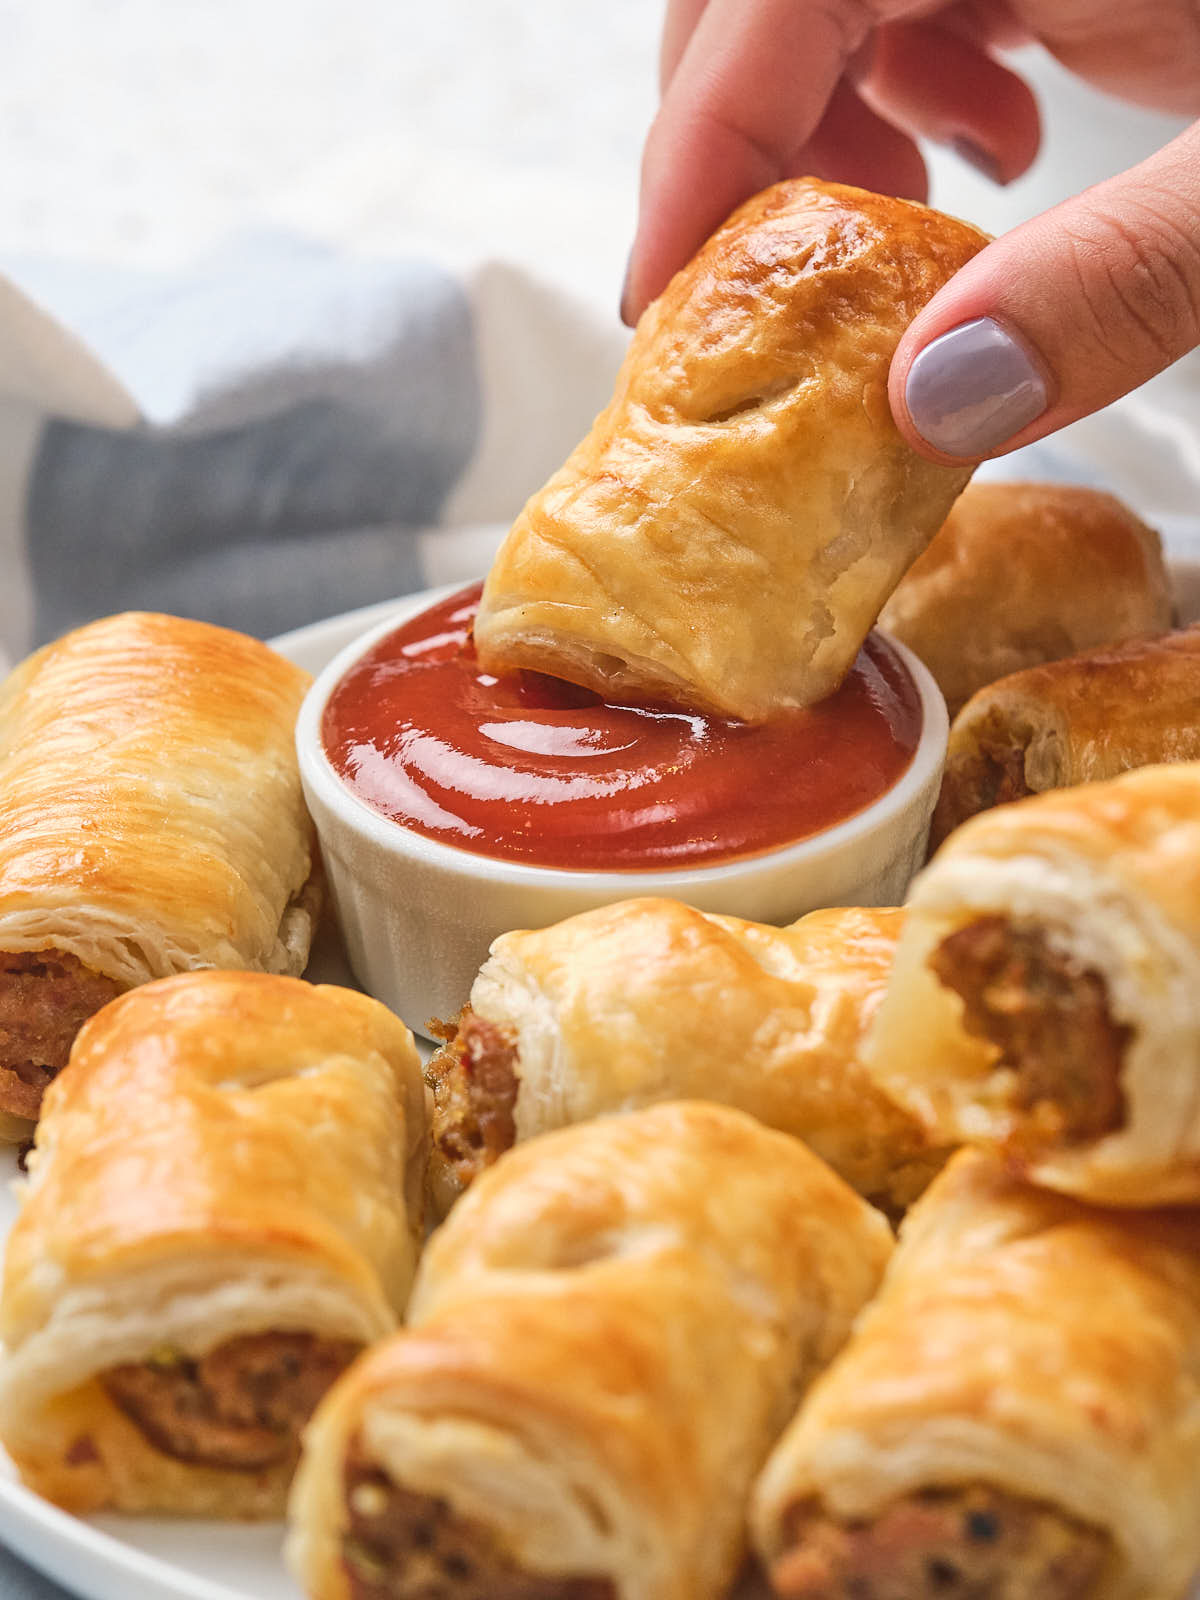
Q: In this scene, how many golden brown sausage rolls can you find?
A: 9